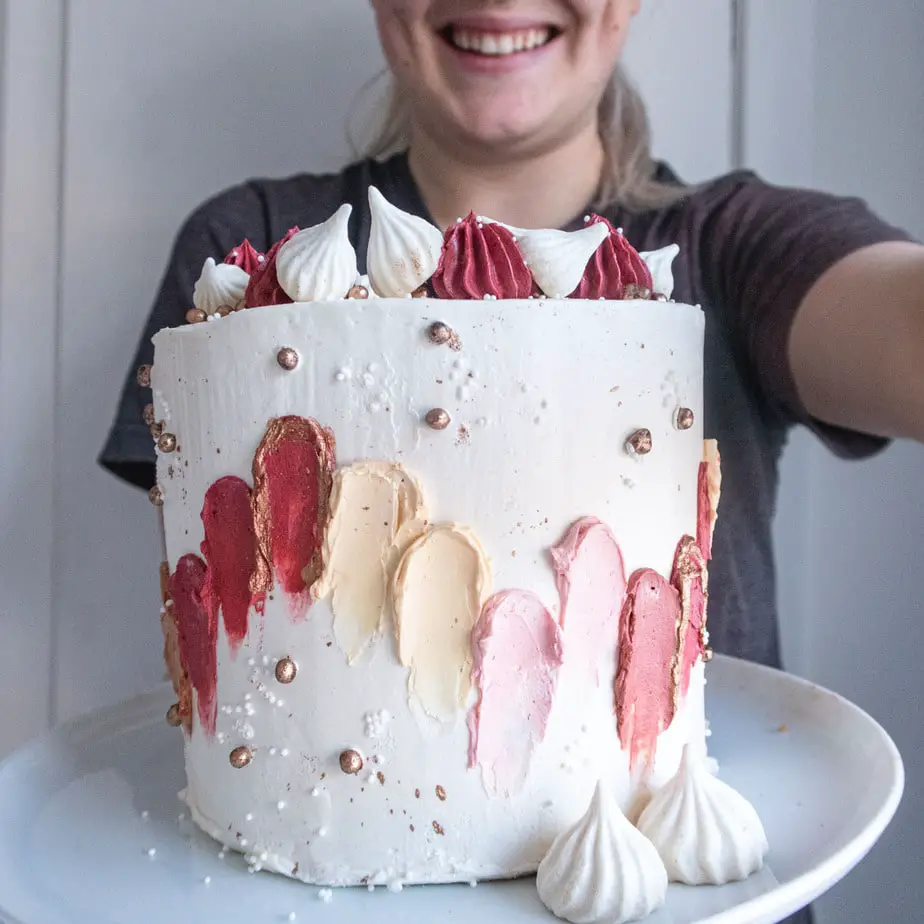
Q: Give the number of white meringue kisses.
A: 7